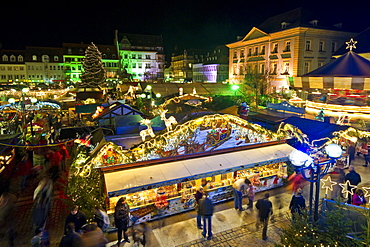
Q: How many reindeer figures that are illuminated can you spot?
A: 2